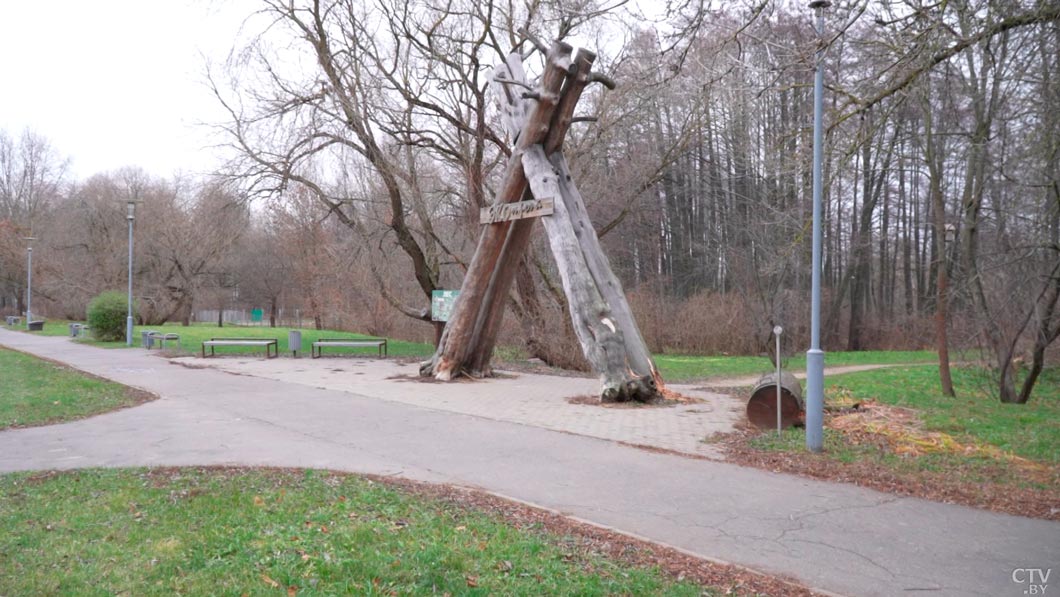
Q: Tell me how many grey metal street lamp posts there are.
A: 3